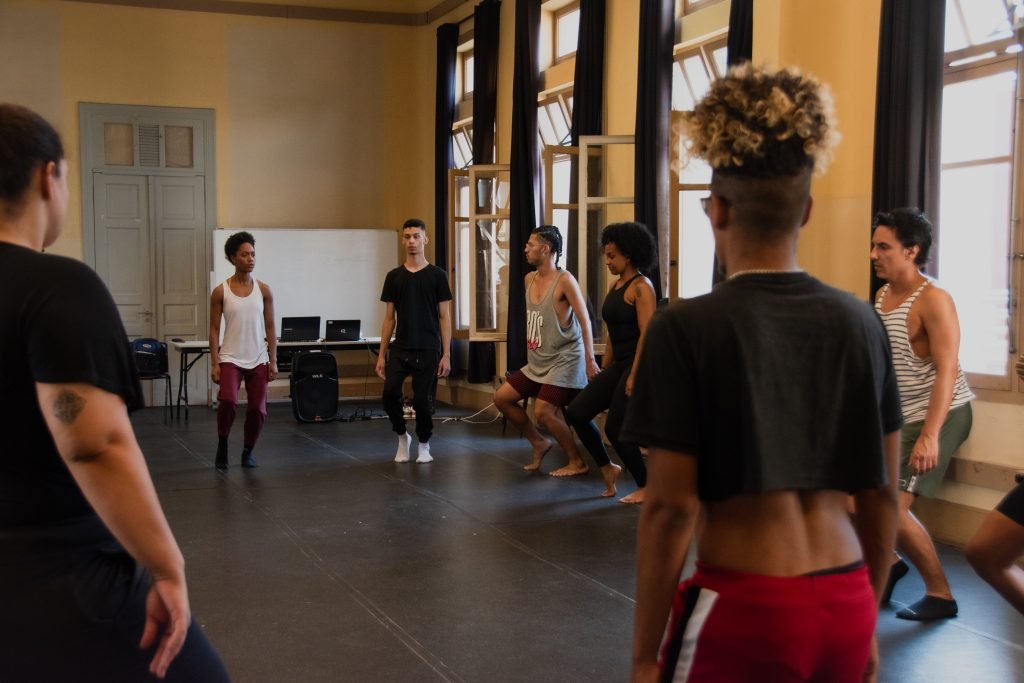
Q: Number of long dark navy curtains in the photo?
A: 7